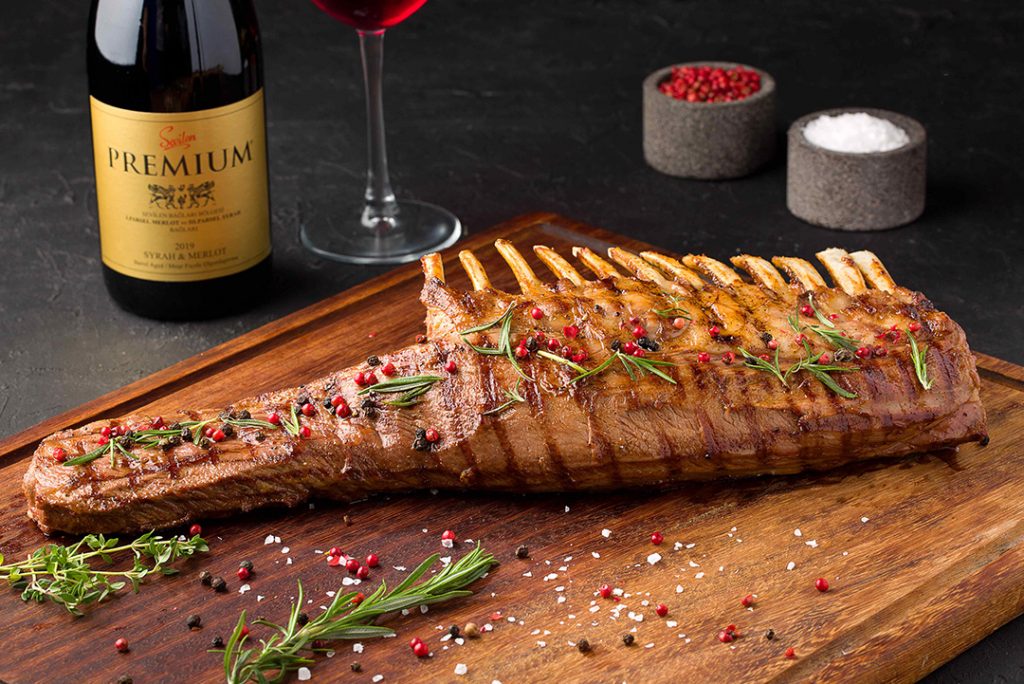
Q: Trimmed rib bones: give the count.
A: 12